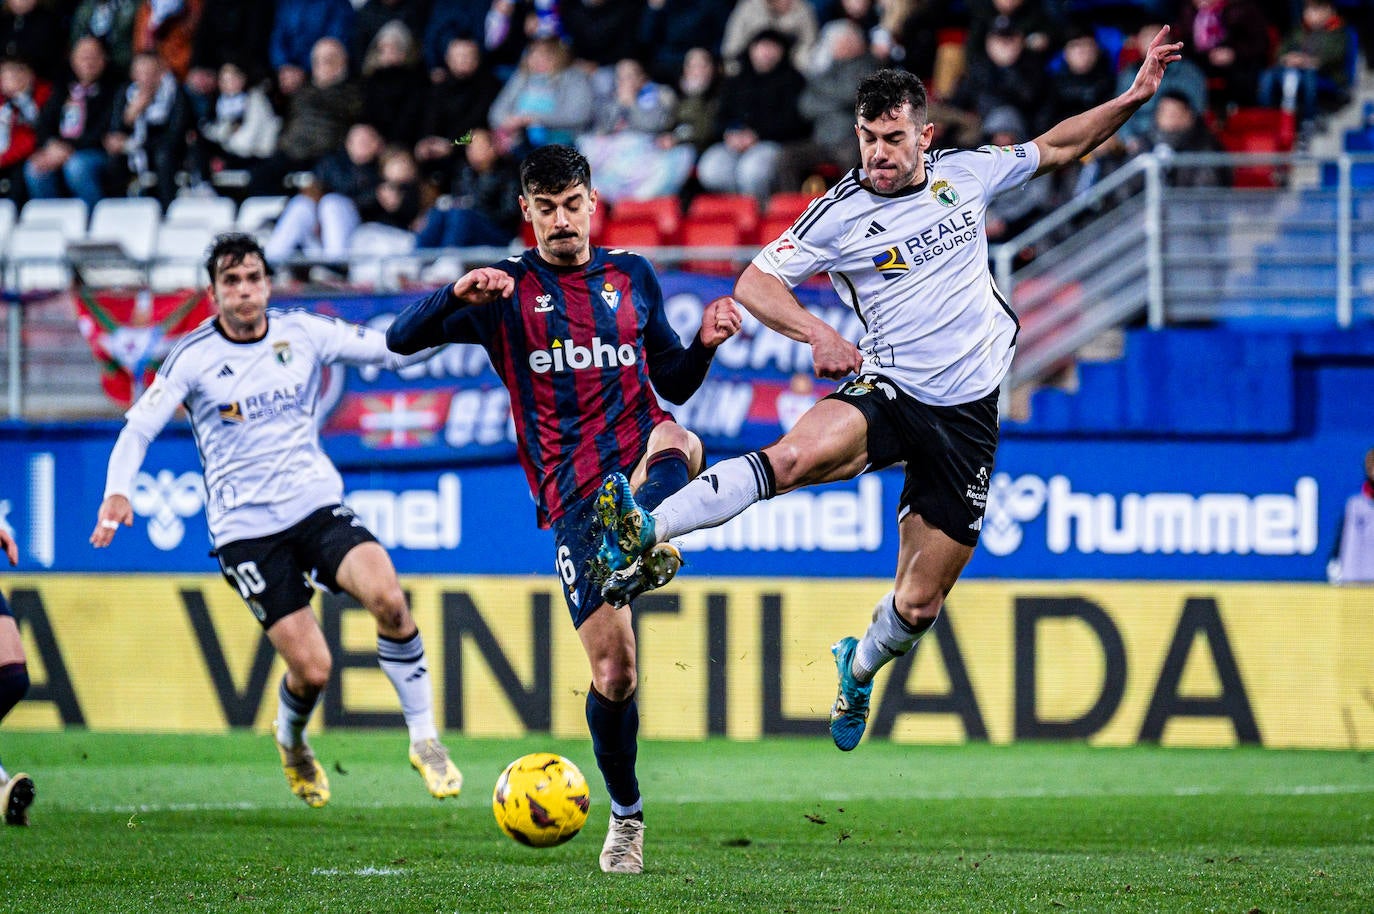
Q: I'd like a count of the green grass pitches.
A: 1